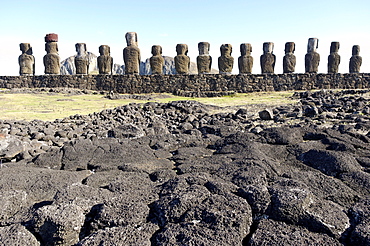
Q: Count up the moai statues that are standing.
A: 15